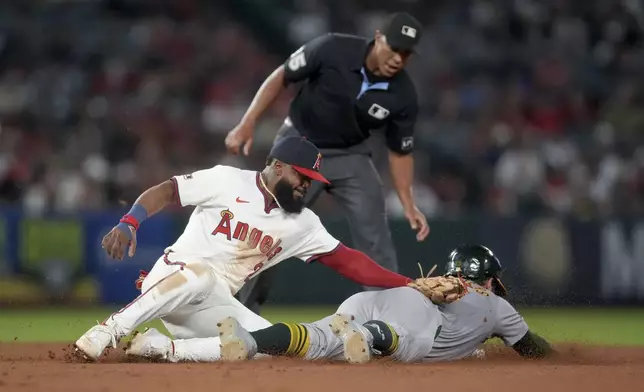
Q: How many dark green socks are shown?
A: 2